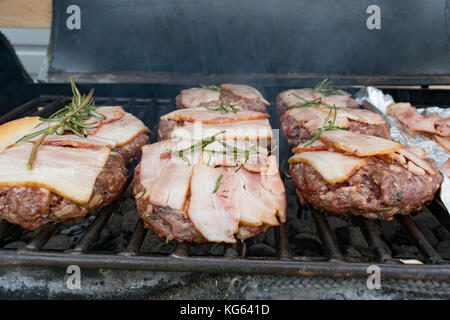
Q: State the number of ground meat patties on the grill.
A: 8